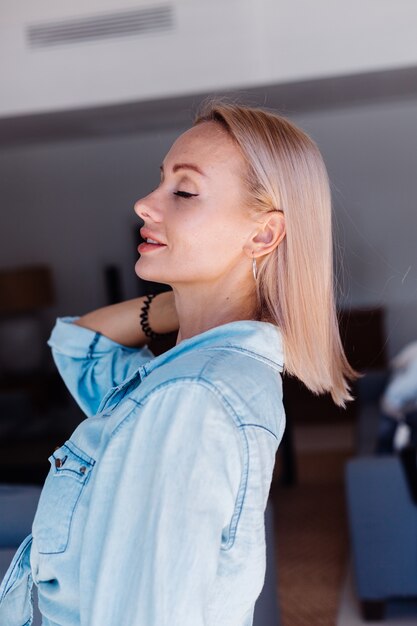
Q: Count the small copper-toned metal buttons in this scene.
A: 2